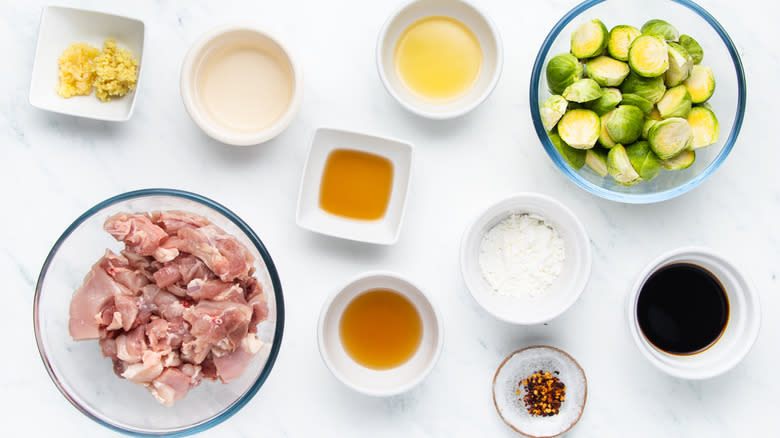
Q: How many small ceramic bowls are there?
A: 8